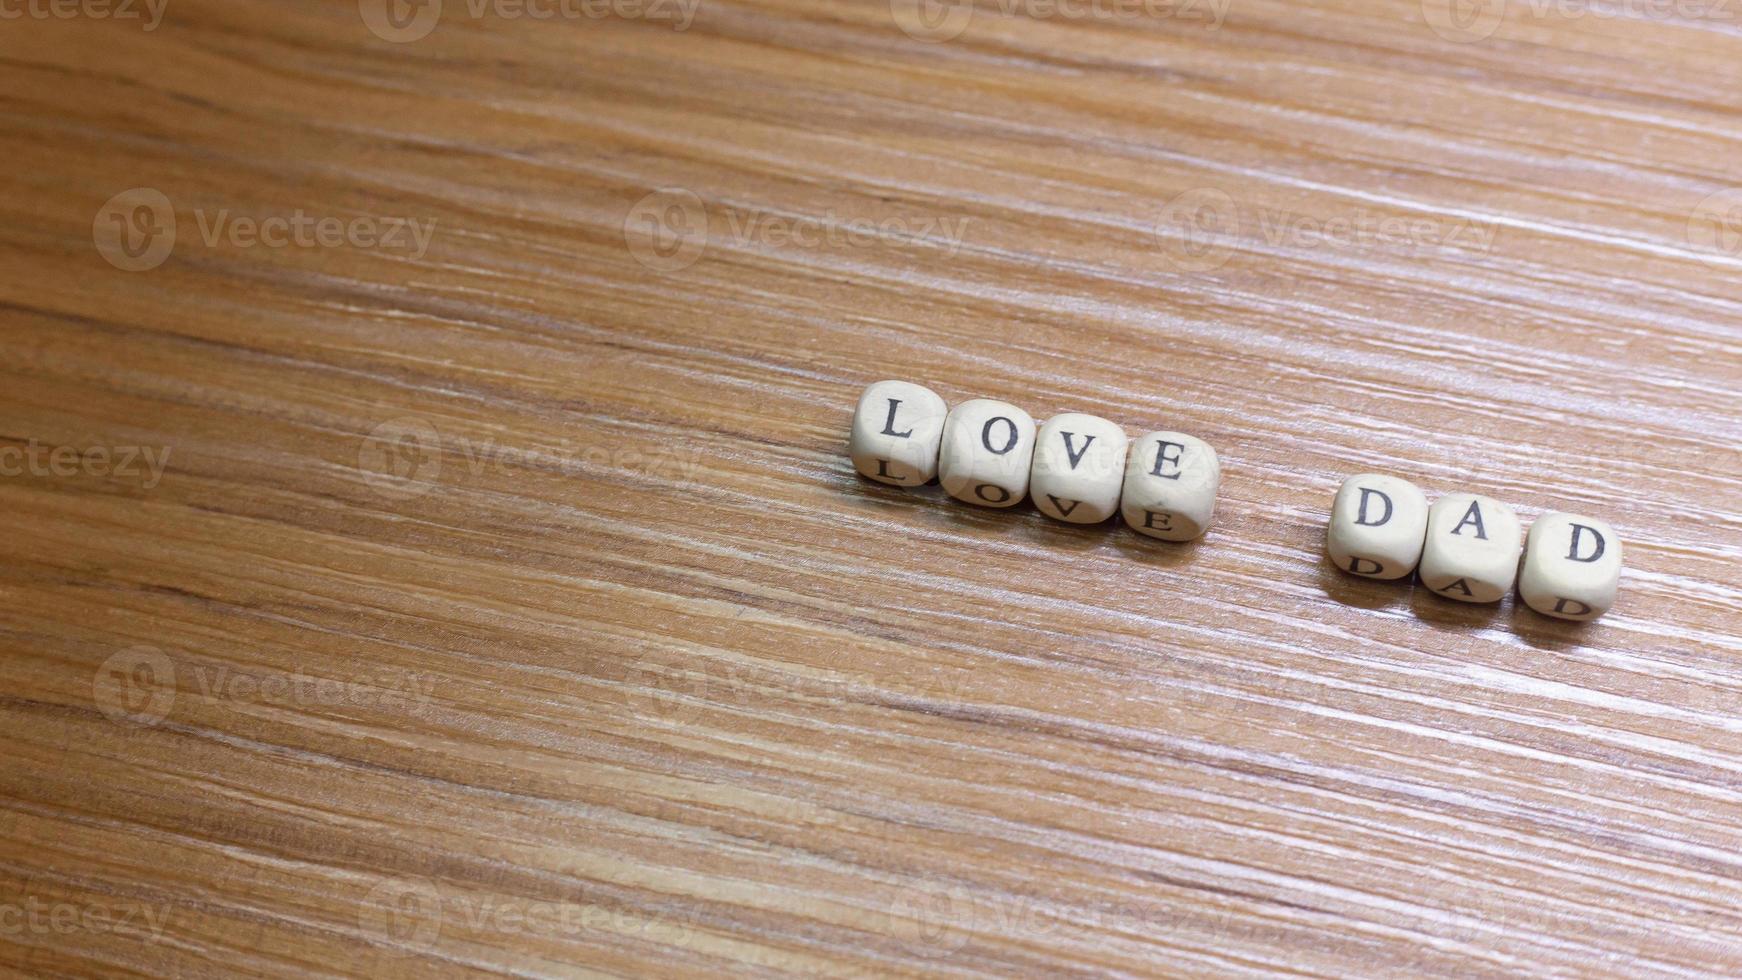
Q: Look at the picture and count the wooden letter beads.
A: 7